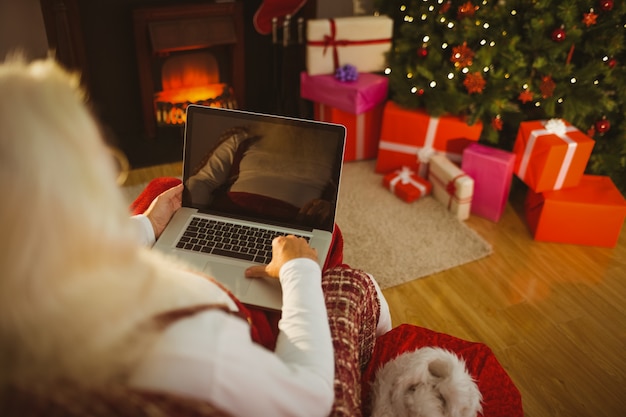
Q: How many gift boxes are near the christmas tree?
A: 9